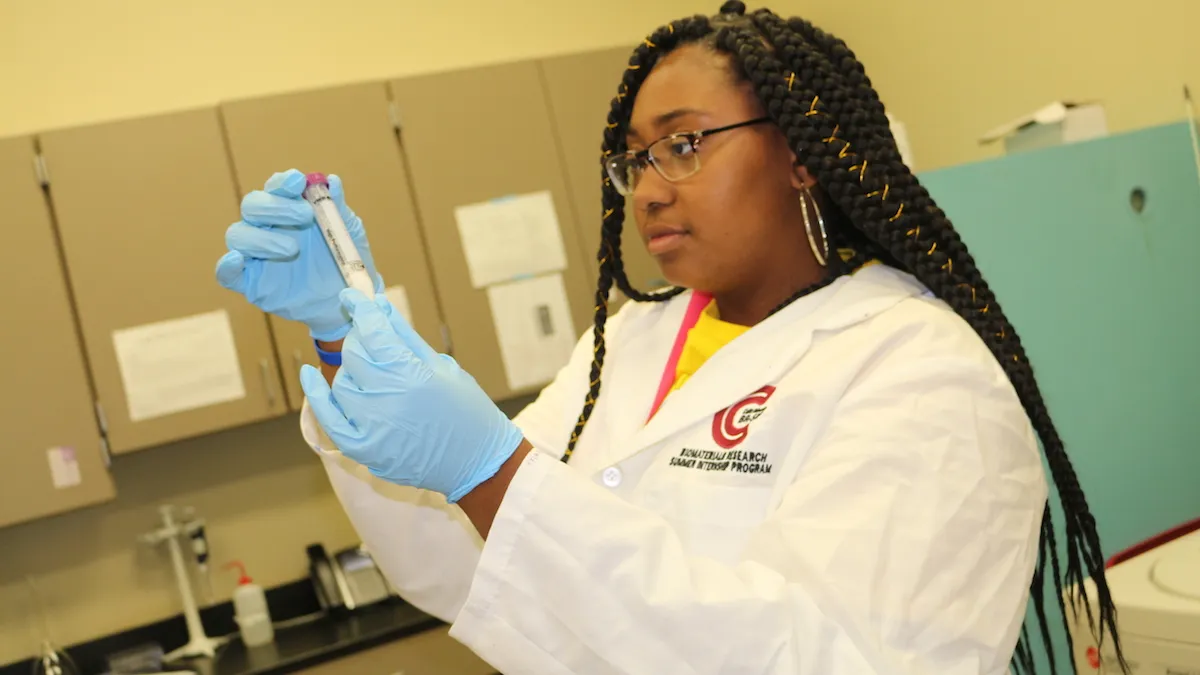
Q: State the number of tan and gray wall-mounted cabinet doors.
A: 5